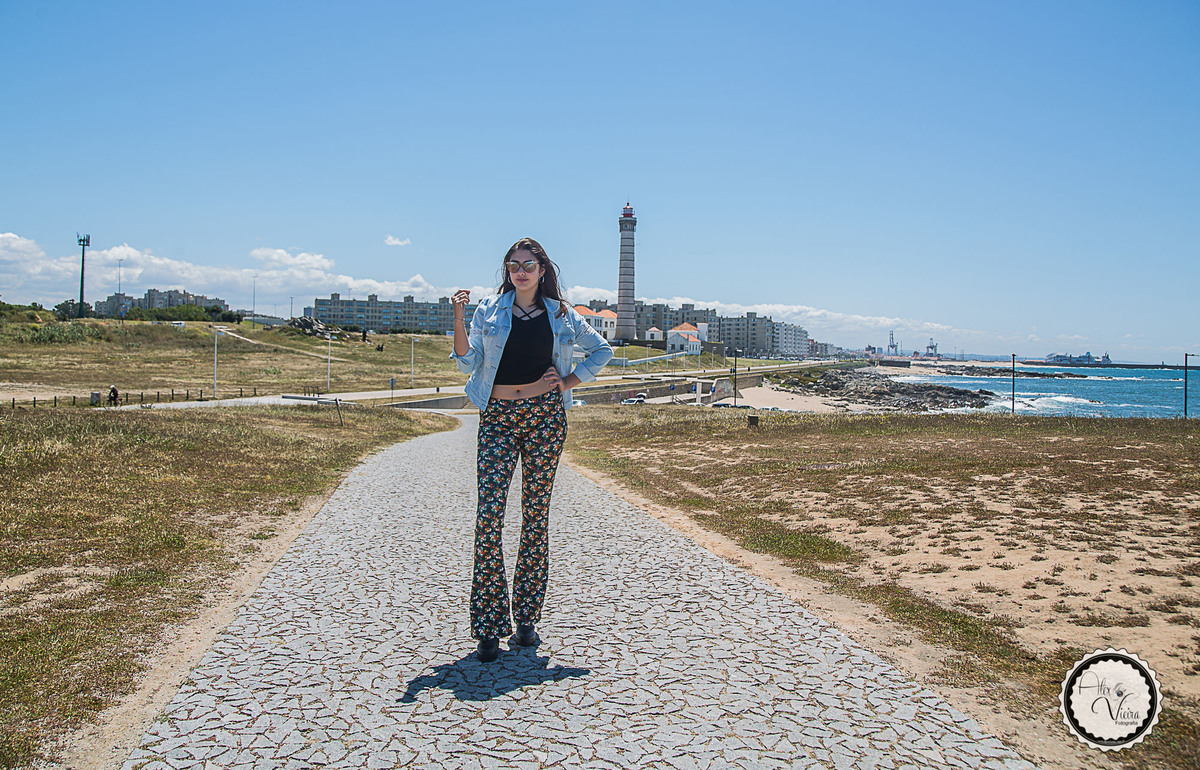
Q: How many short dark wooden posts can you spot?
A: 12